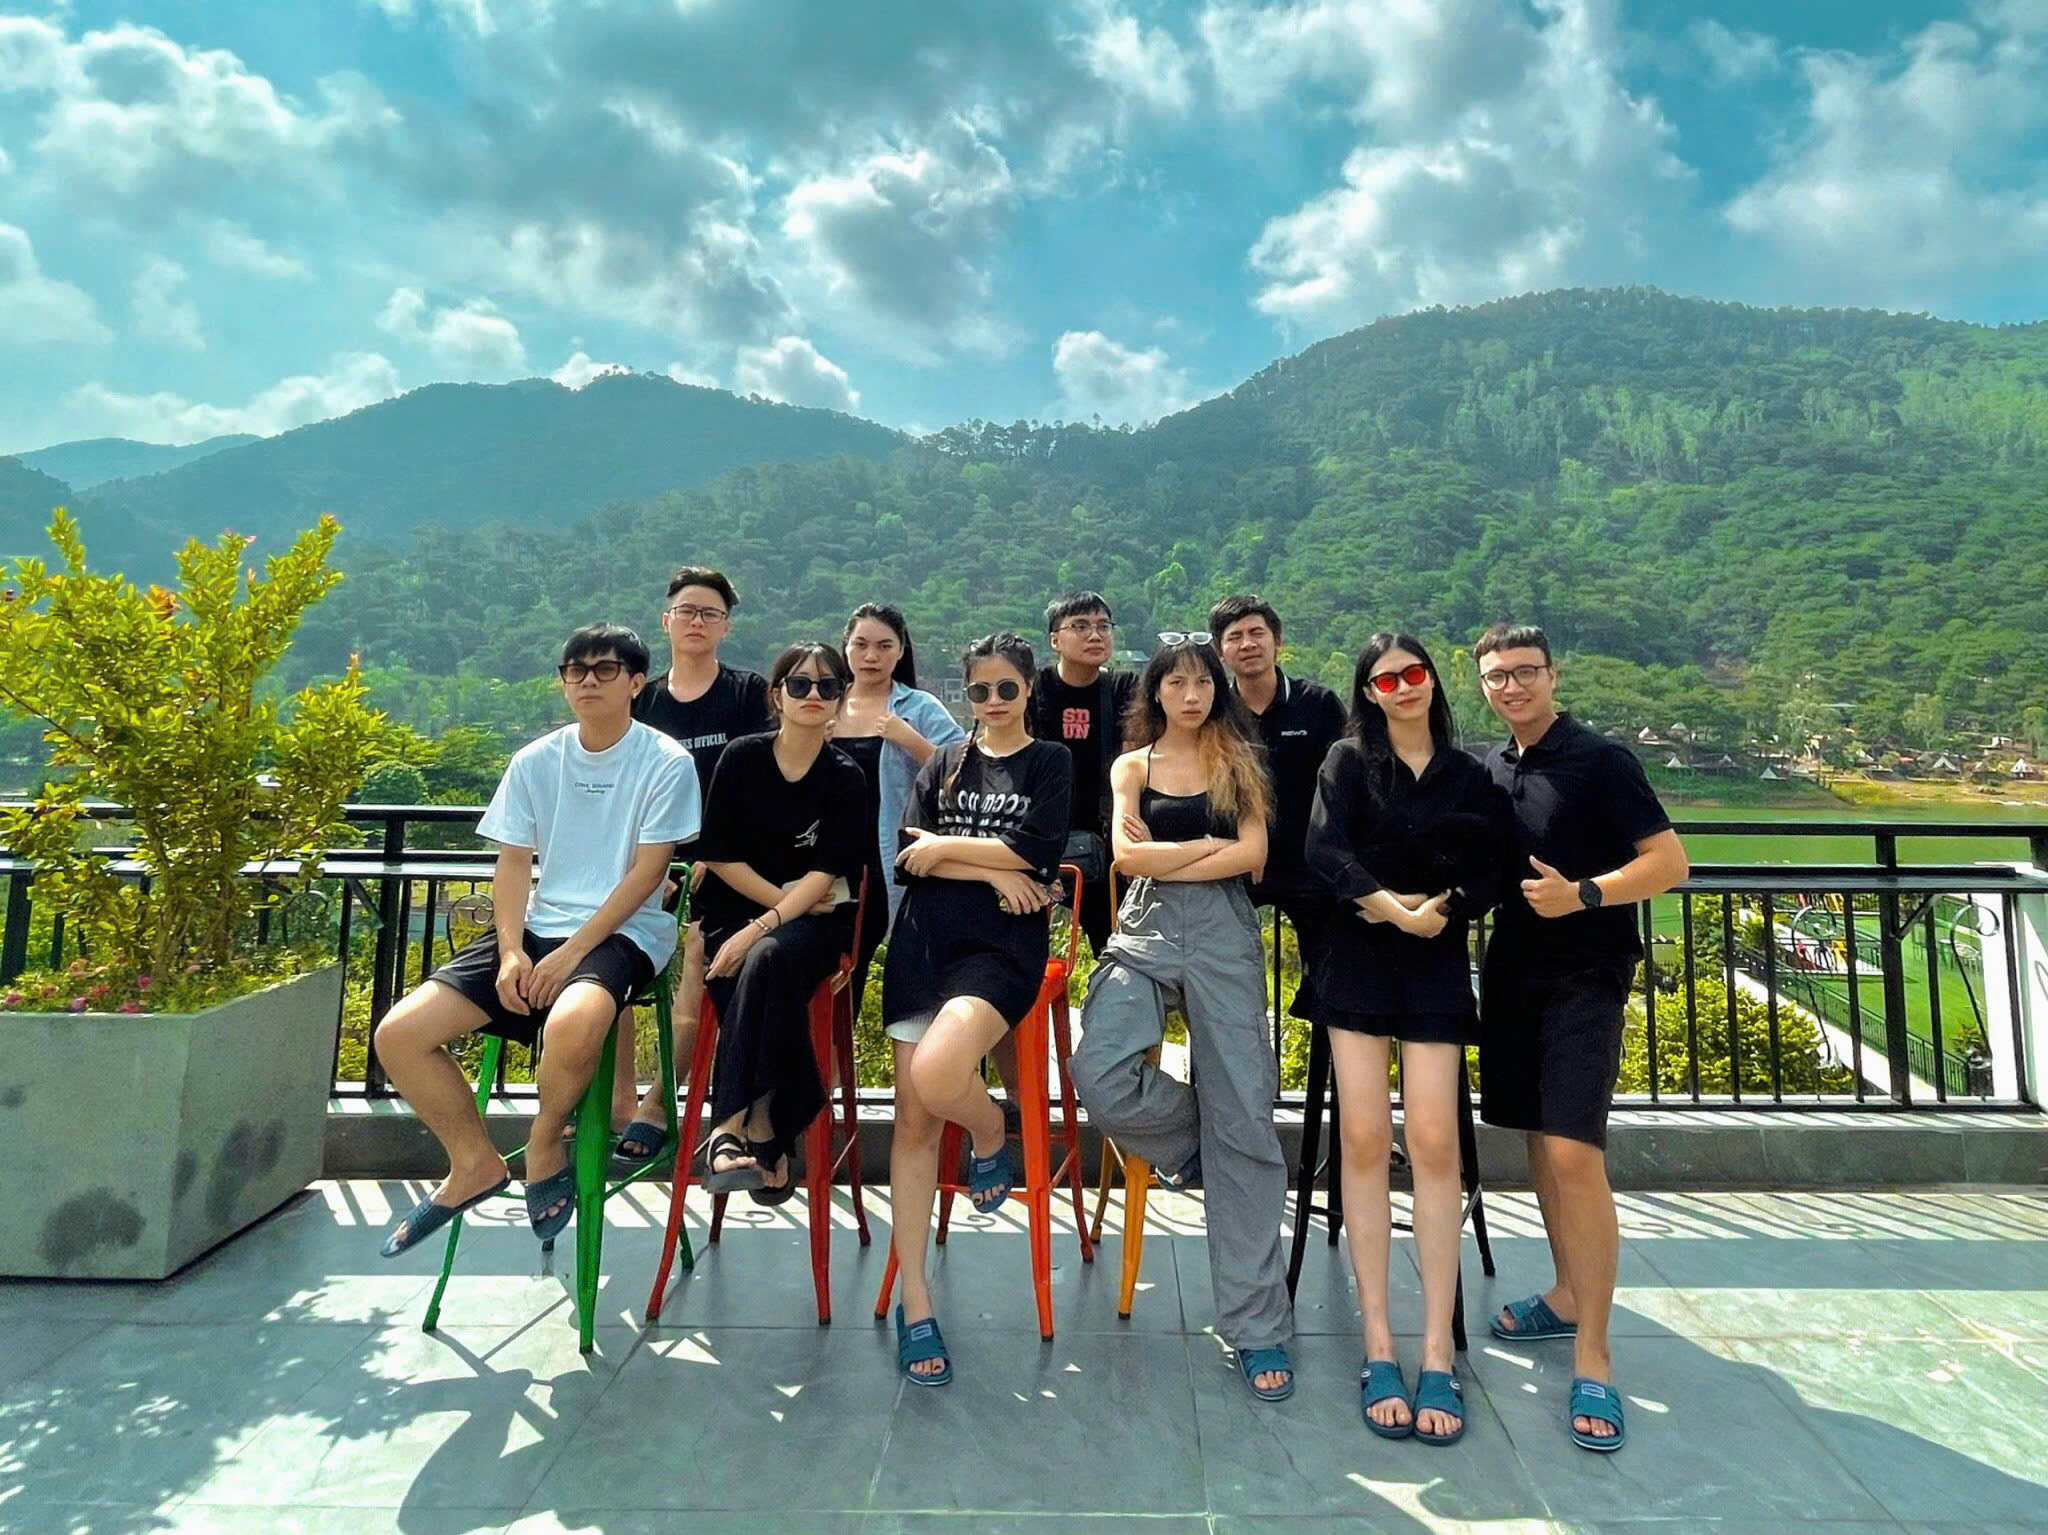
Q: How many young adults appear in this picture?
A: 10